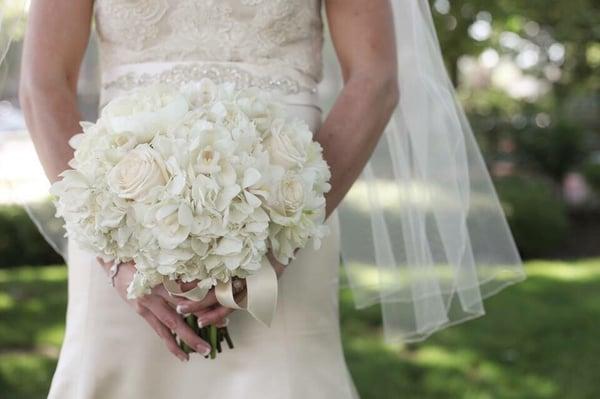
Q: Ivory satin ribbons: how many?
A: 1